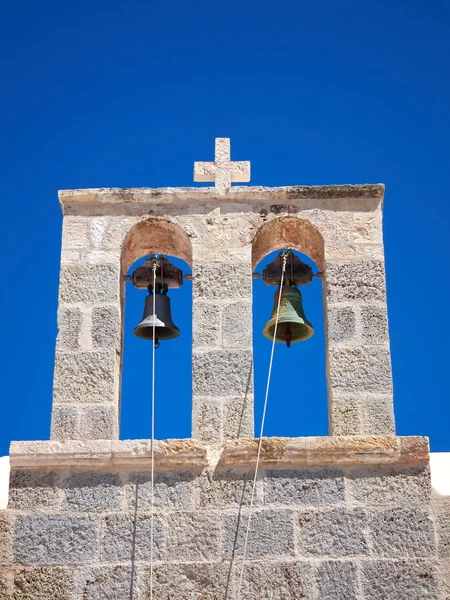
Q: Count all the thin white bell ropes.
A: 2